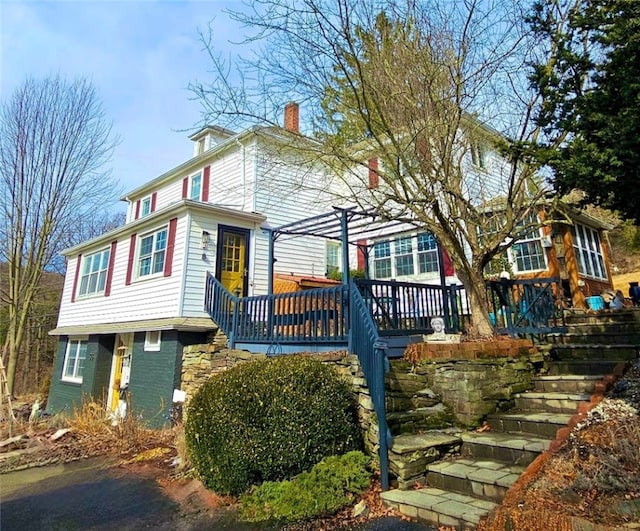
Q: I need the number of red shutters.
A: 12